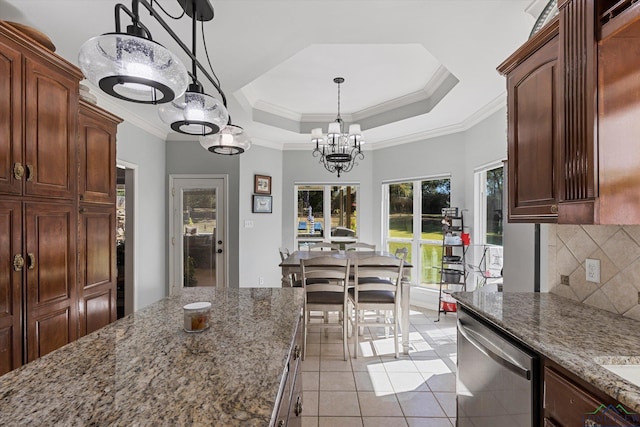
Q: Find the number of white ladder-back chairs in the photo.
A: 6